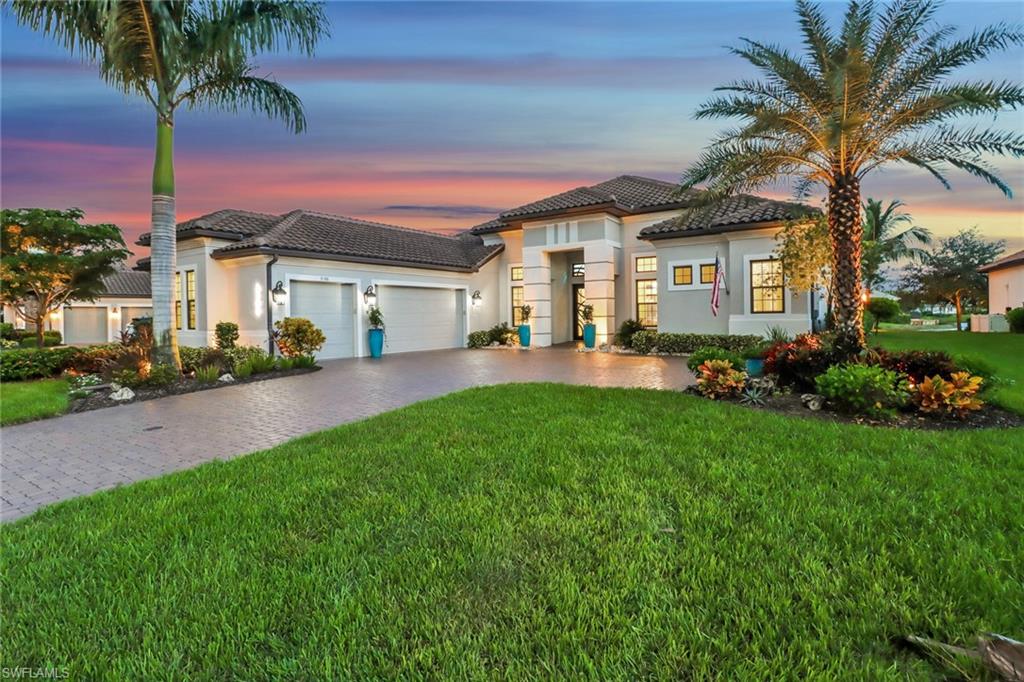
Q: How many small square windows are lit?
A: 2